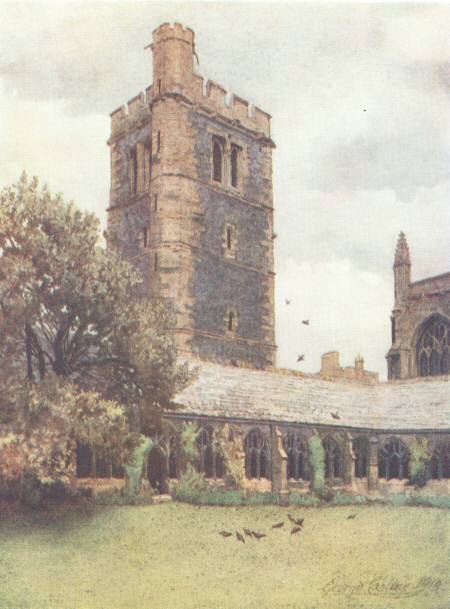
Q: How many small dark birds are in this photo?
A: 13